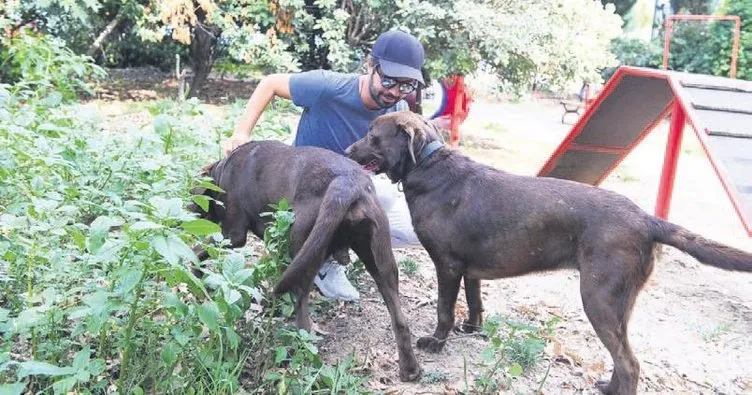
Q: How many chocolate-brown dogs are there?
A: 2